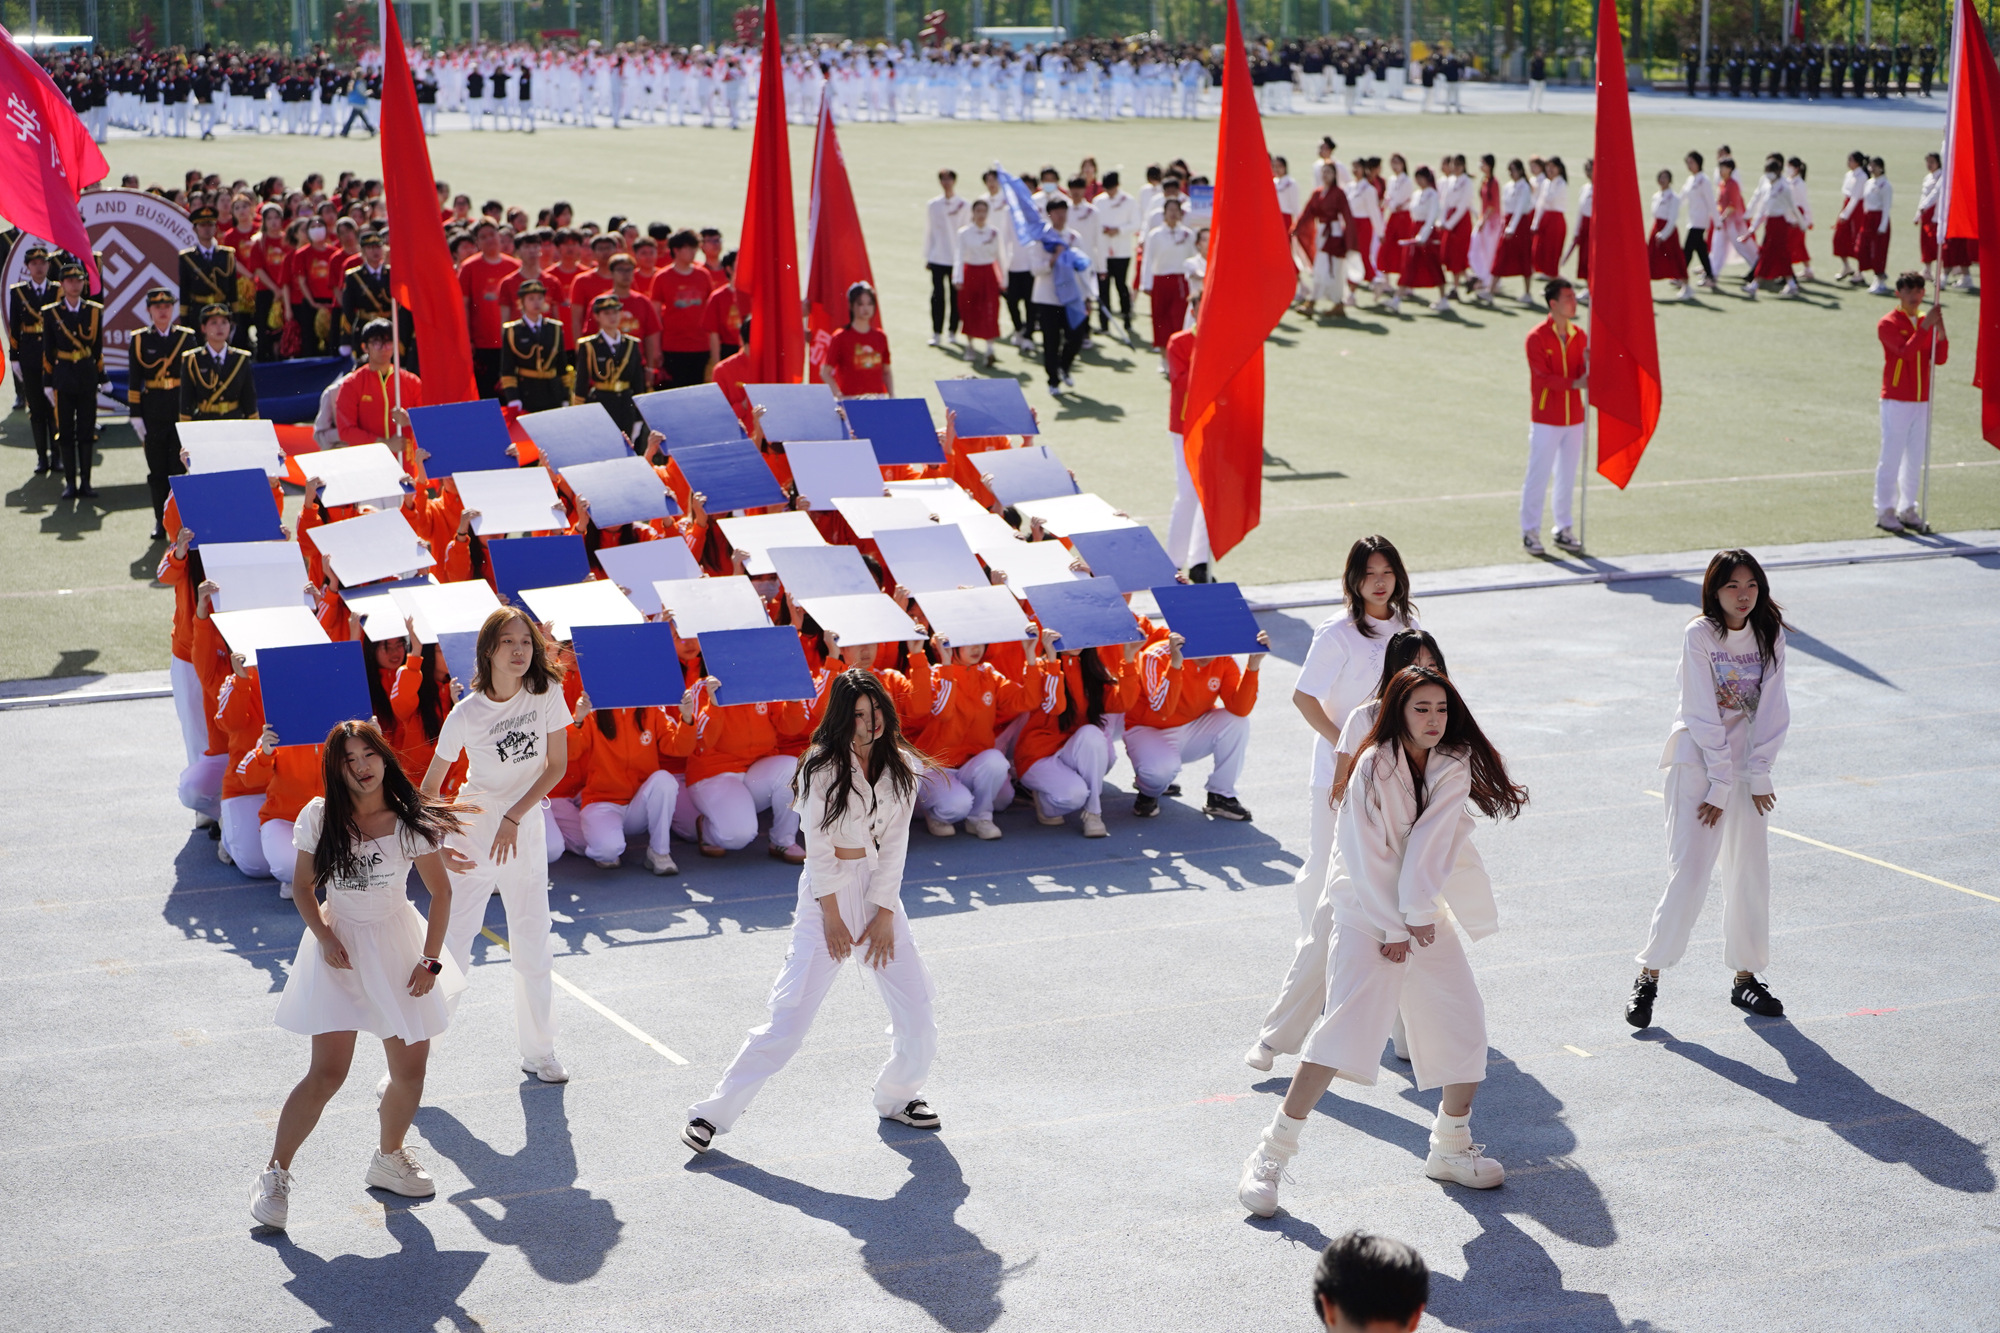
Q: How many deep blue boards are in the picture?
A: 9